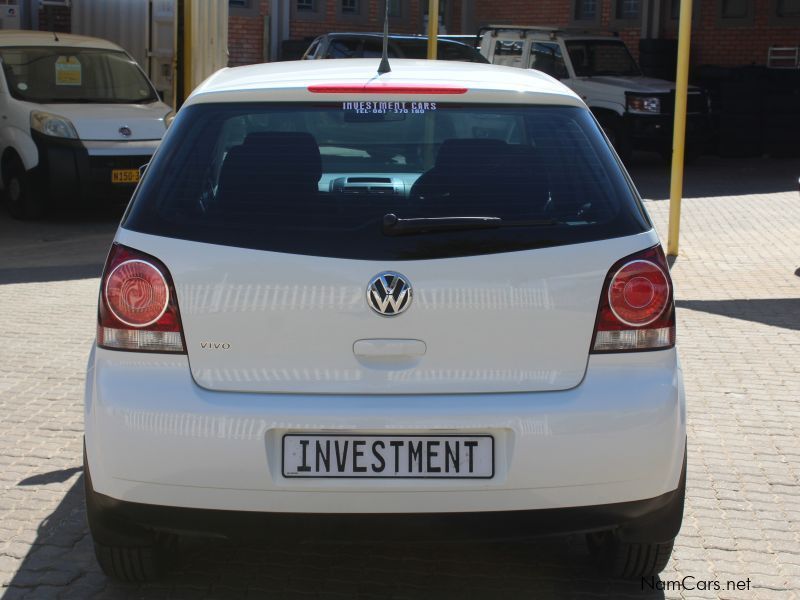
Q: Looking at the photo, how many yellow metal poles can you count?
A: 3